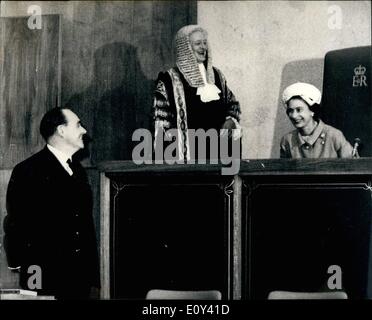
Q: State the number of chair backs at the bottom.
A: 2